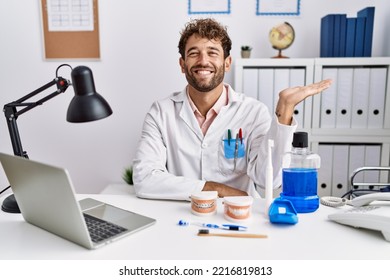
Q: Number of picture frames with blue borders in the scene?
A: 2